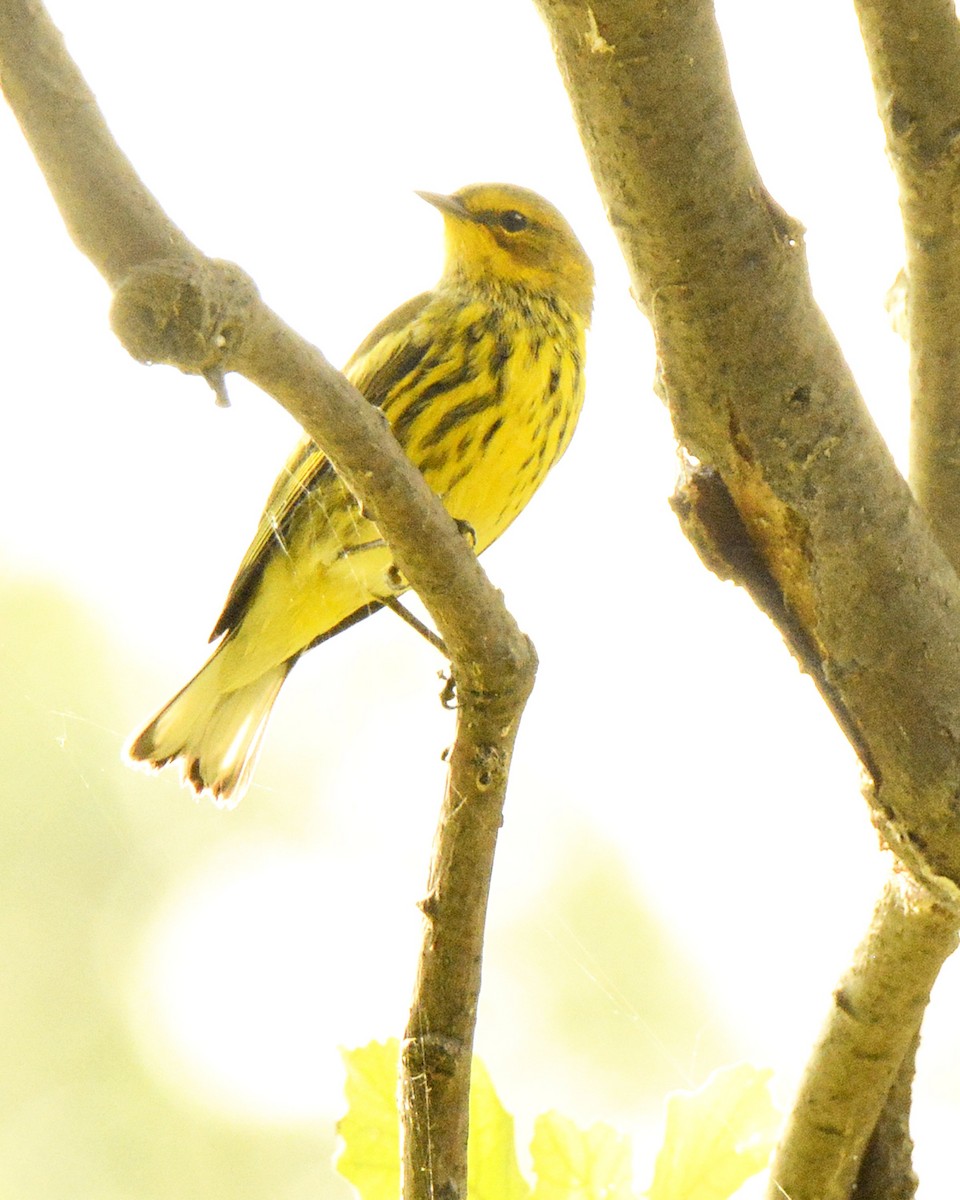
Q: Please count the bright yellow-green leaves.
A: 3